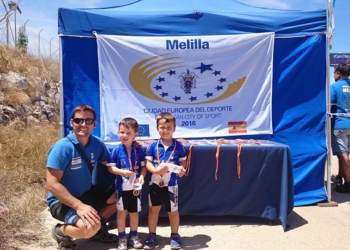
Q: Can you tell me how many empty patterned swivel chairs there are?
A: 0